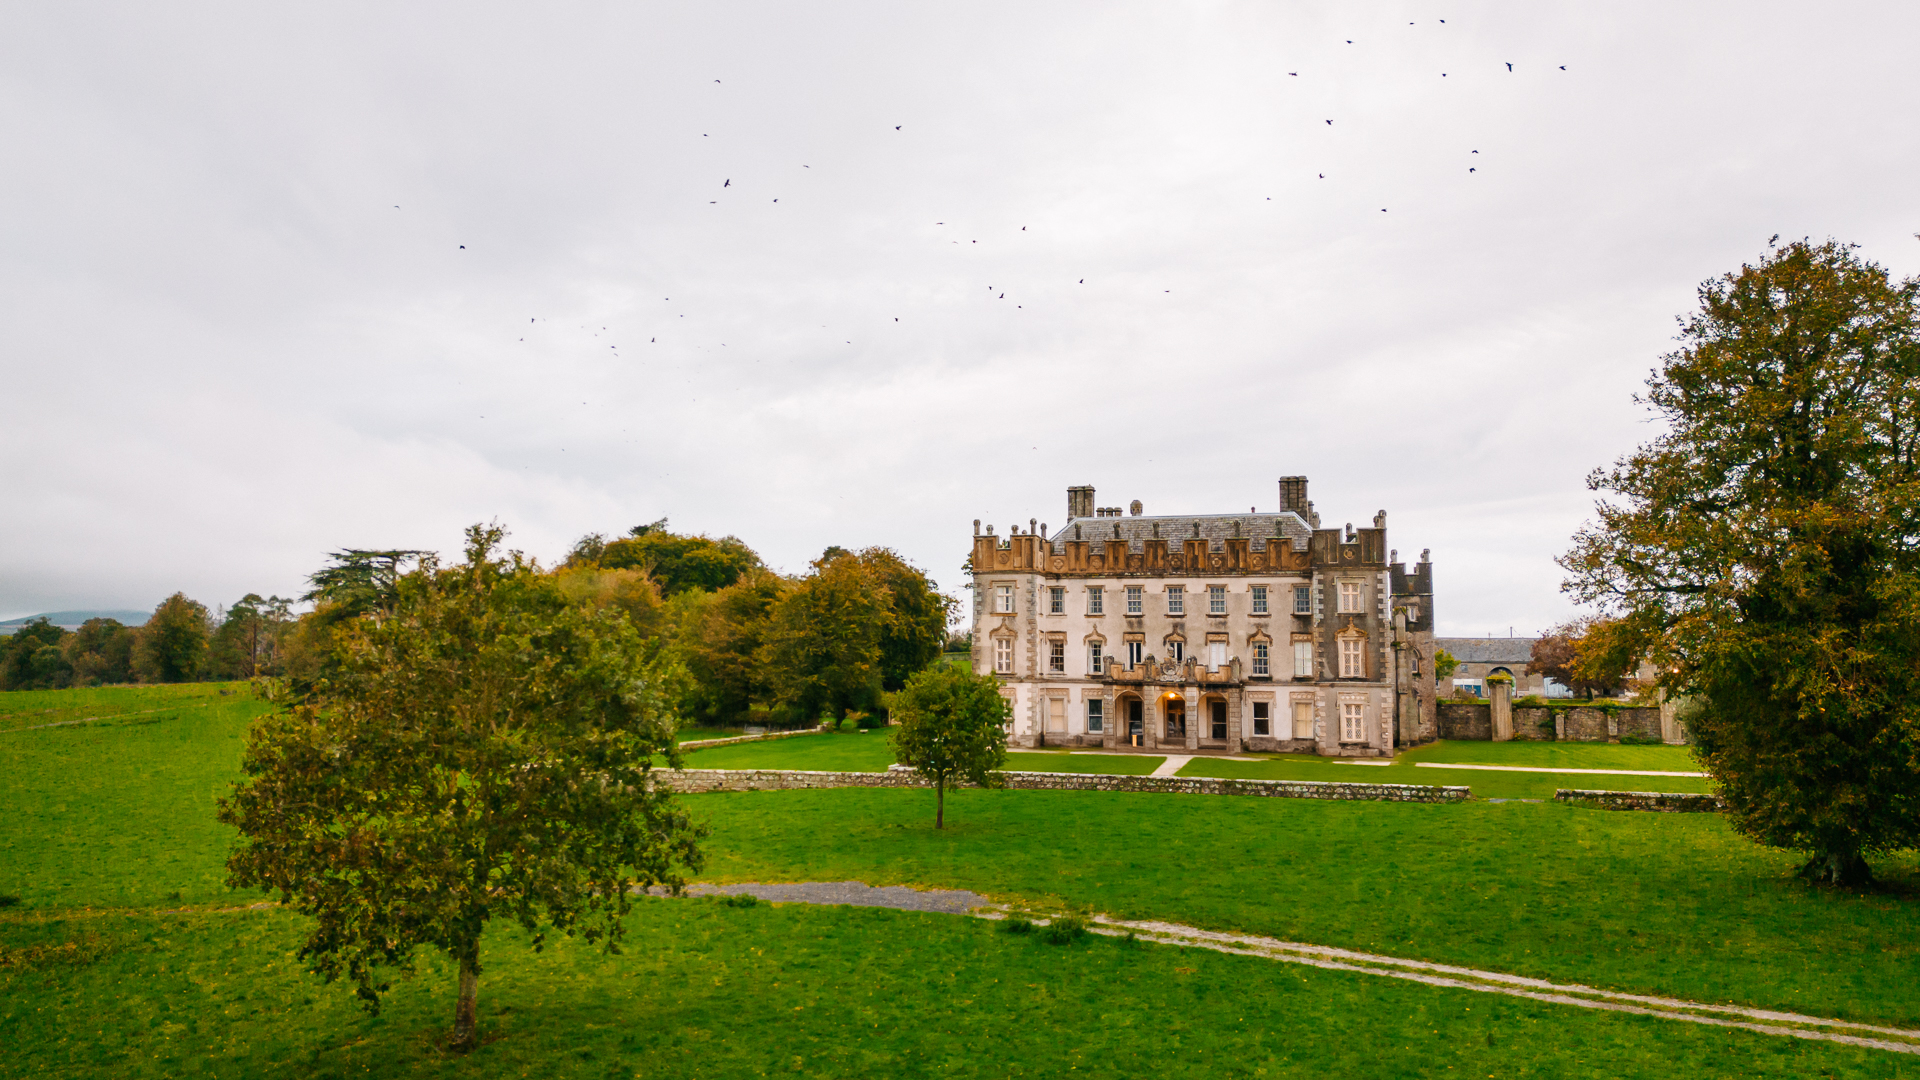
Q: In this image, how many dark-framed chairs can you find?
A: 0